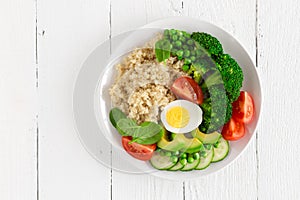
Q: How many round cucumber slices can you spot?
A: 5